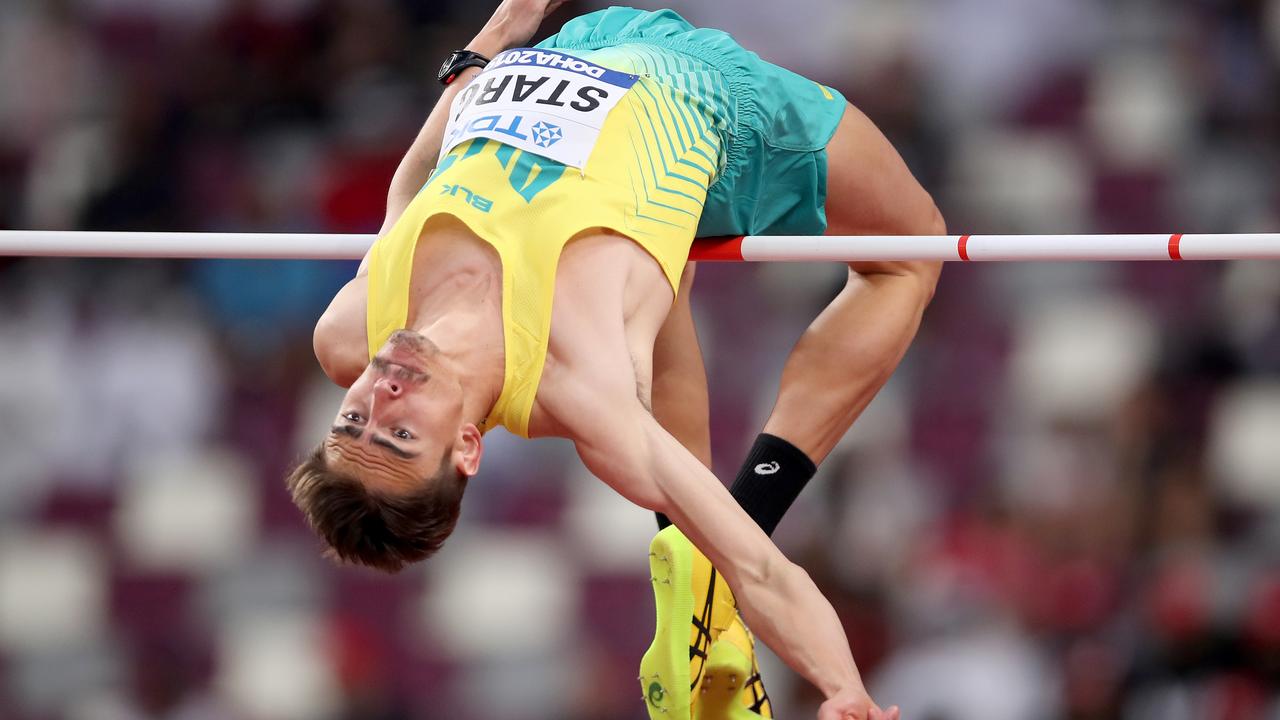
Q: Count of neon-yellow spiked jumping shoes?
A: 2